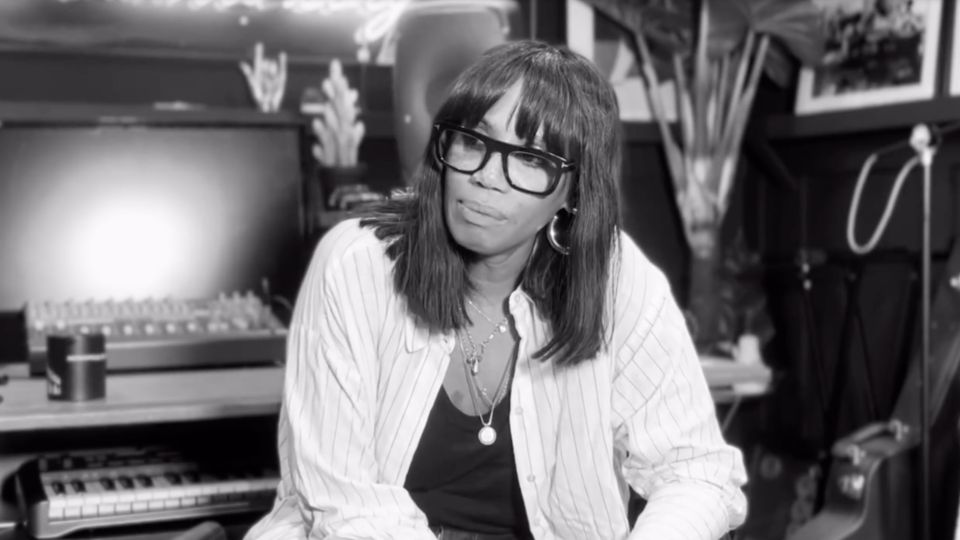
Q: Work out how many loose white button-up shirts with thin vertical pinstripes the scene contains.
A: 1